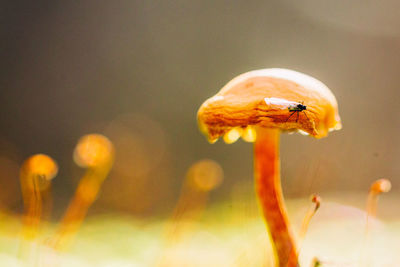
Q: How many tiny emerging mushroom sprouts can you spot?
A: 5